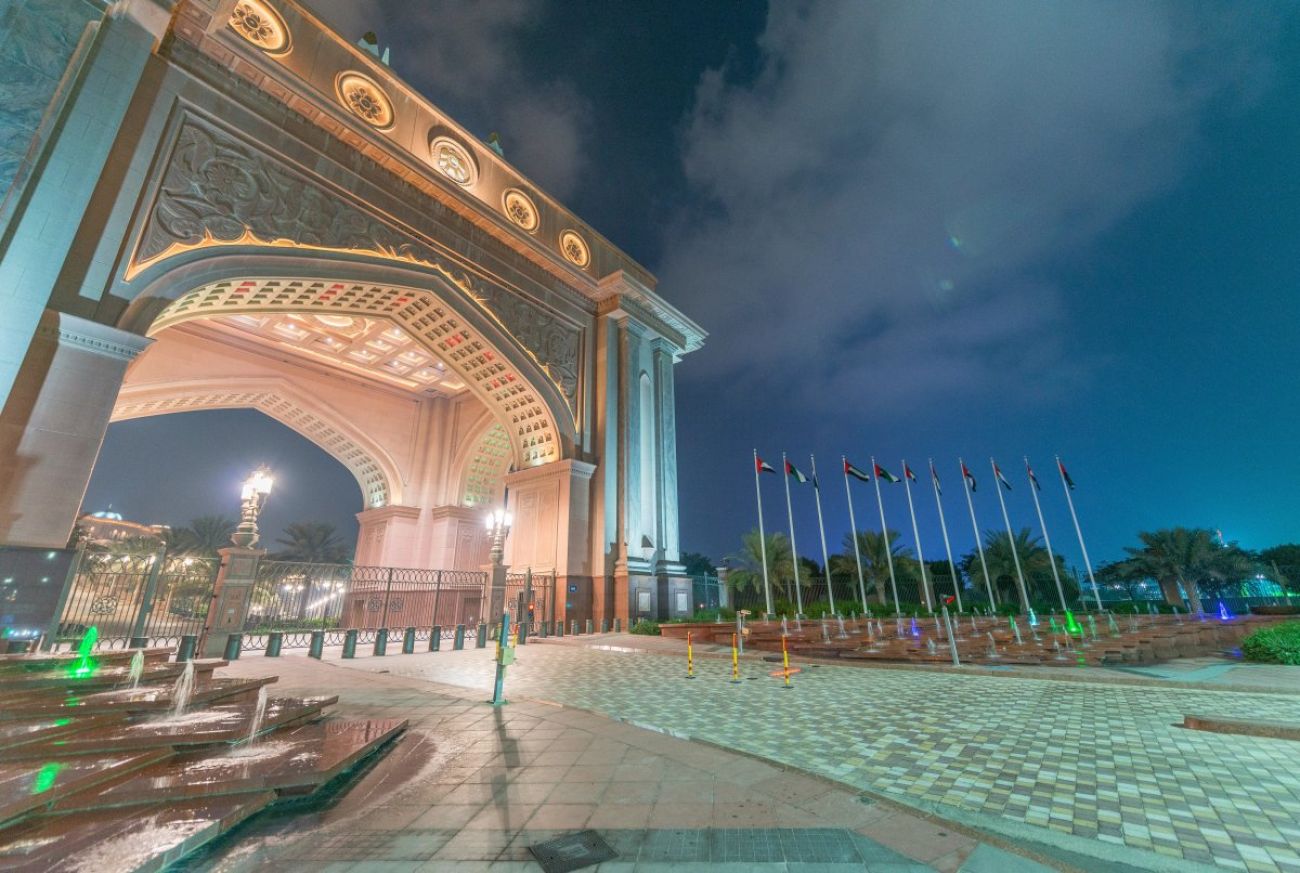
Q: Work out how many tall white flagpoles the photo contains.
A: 11